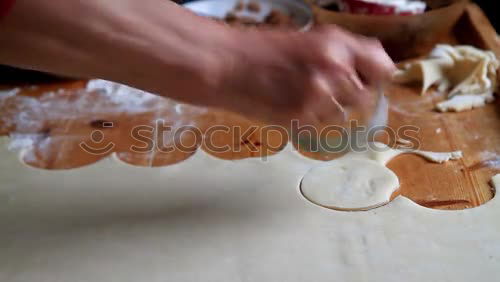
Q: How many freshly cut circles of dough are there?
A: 1